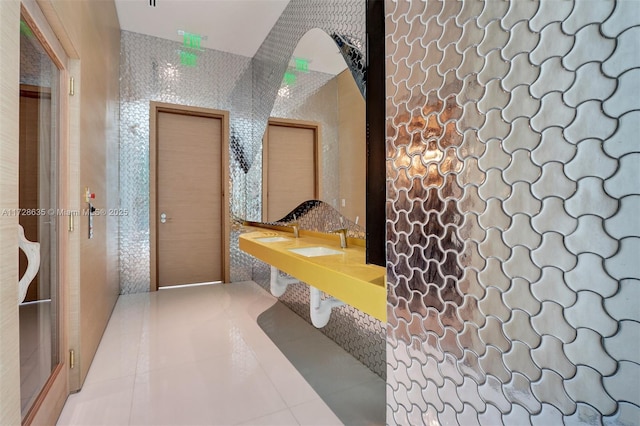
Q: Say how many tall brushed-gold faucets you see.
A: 2